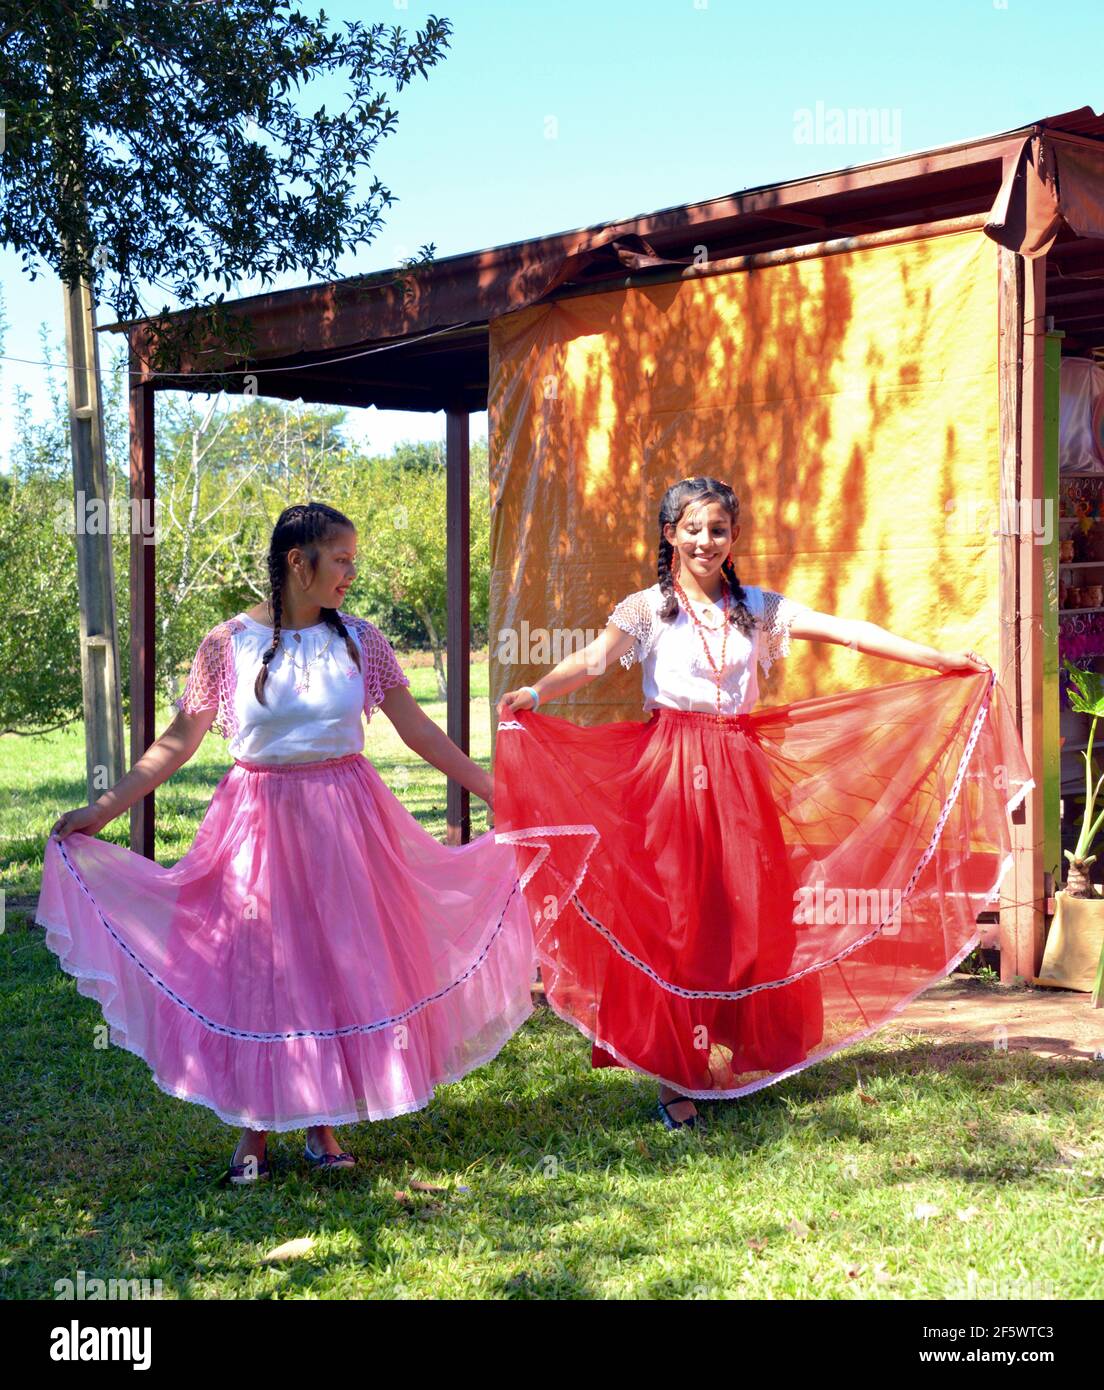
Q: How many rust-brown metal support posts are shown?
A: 3